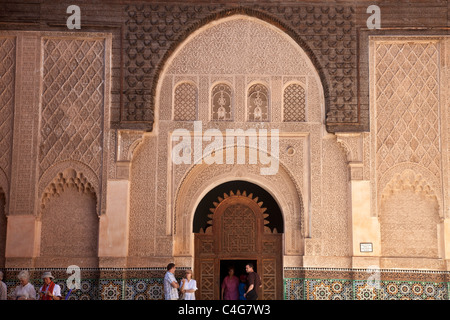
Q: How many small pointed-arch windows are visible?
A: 4